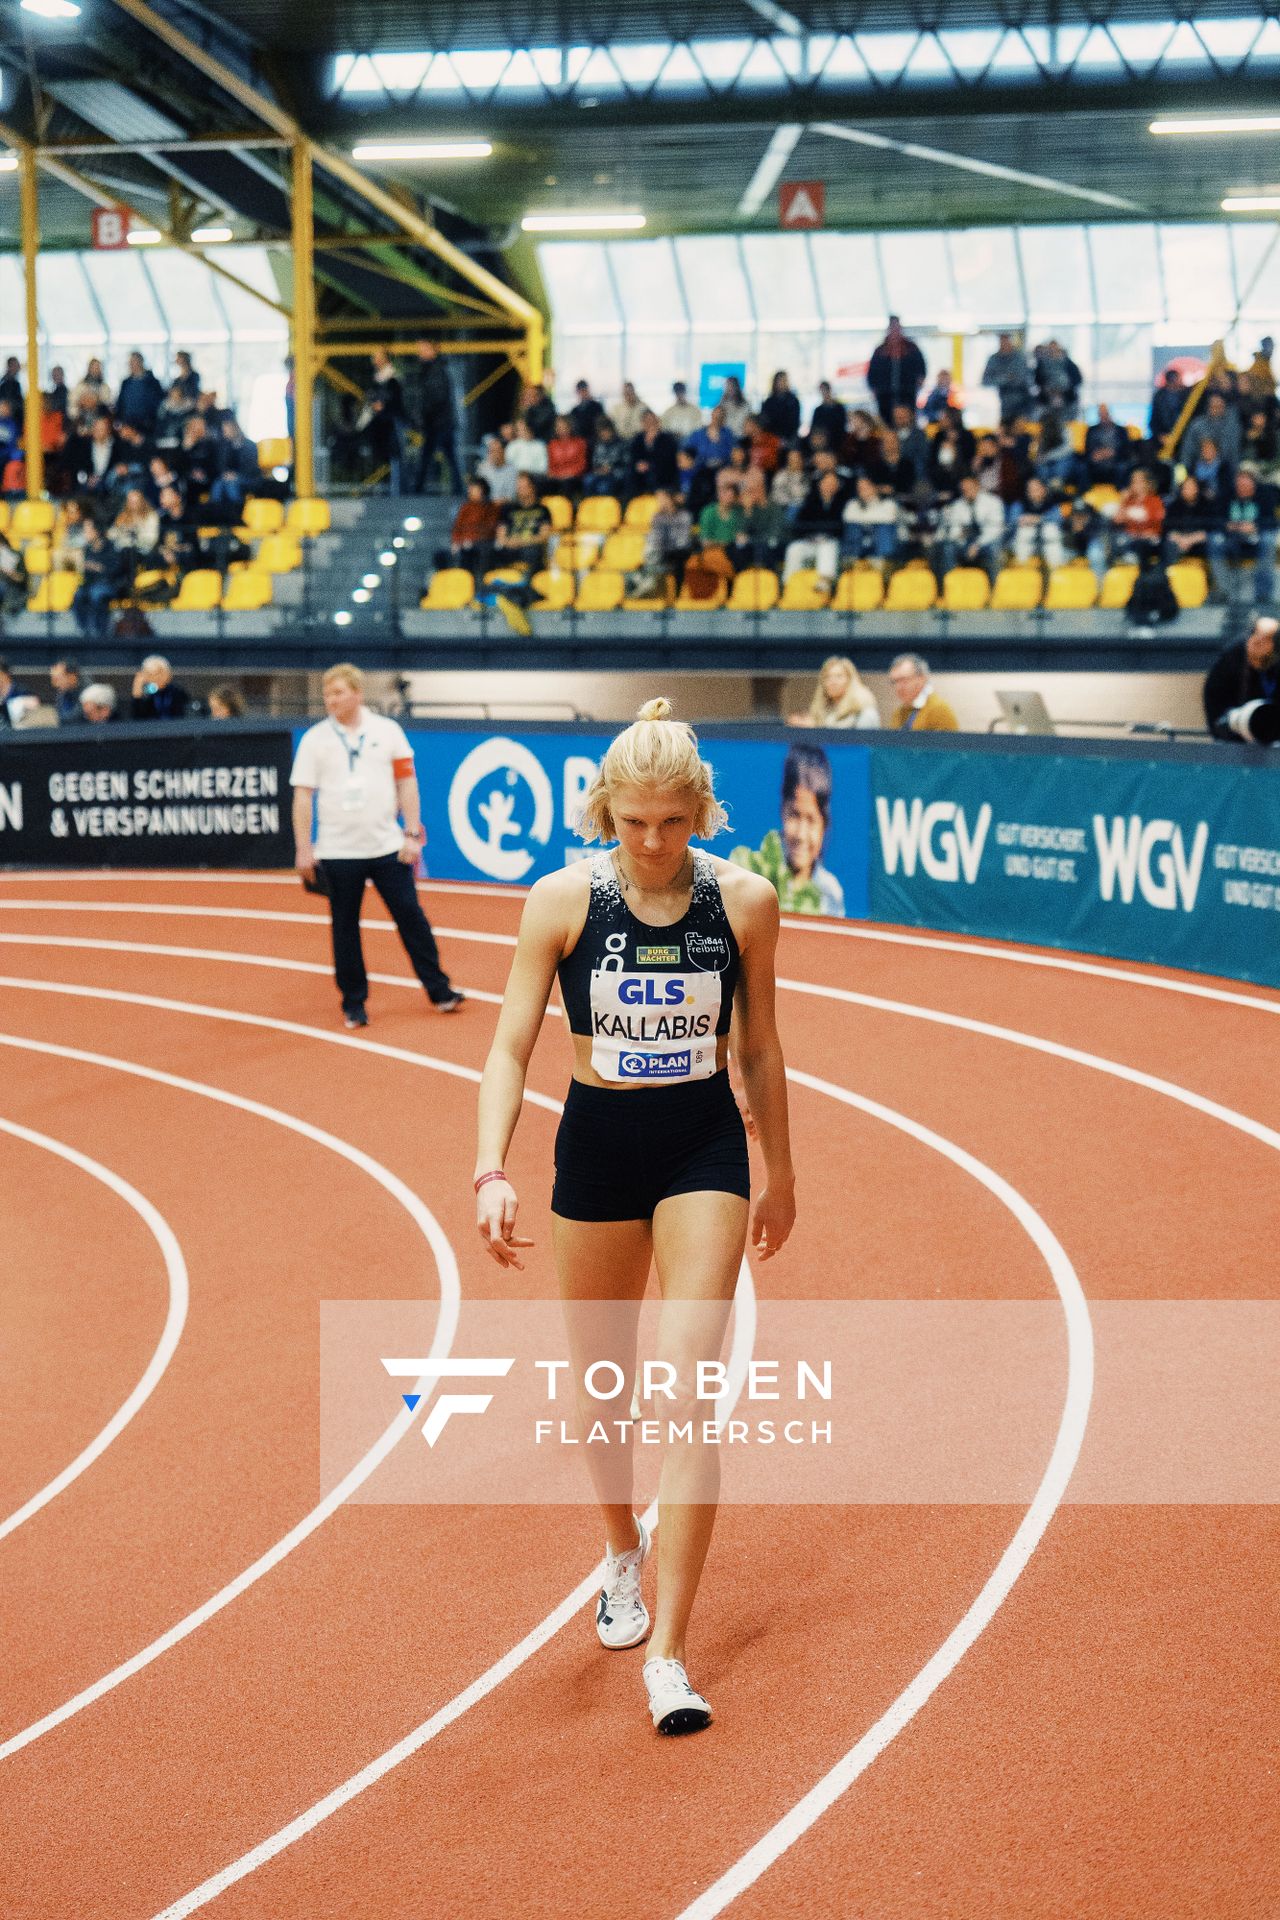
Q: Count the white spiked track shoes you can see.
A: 2